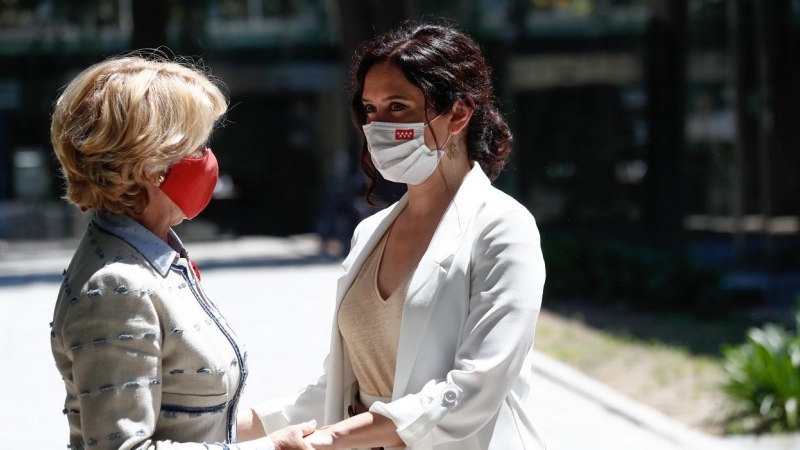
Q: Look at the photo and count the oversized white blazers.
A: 1